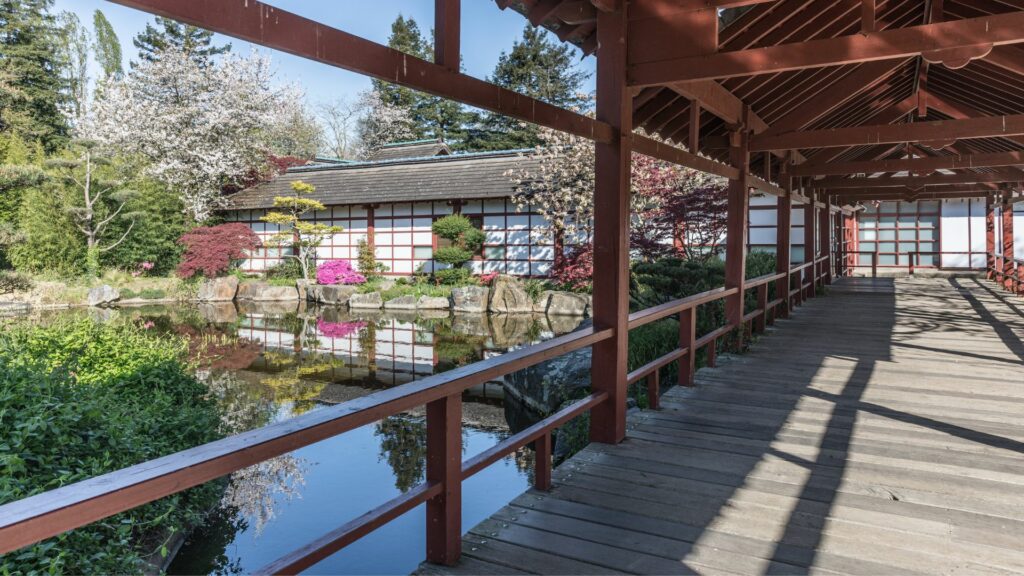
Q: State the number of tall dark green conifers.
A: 4